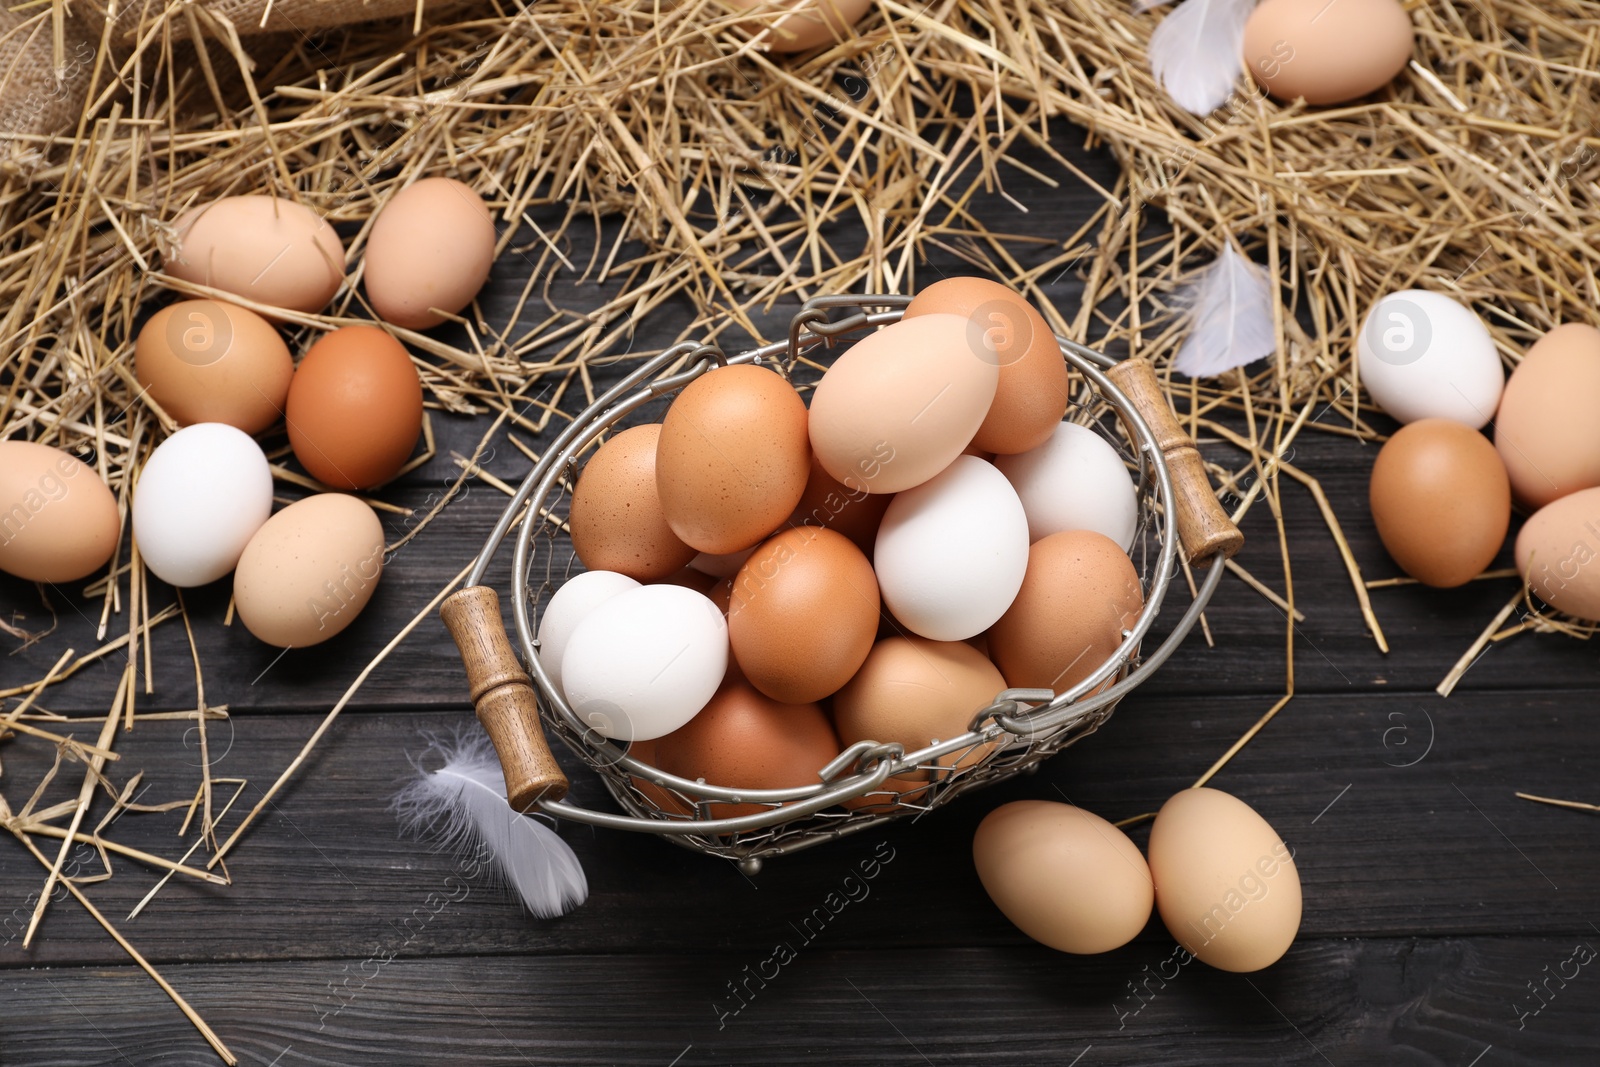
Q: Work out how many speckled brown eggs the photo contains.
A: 2